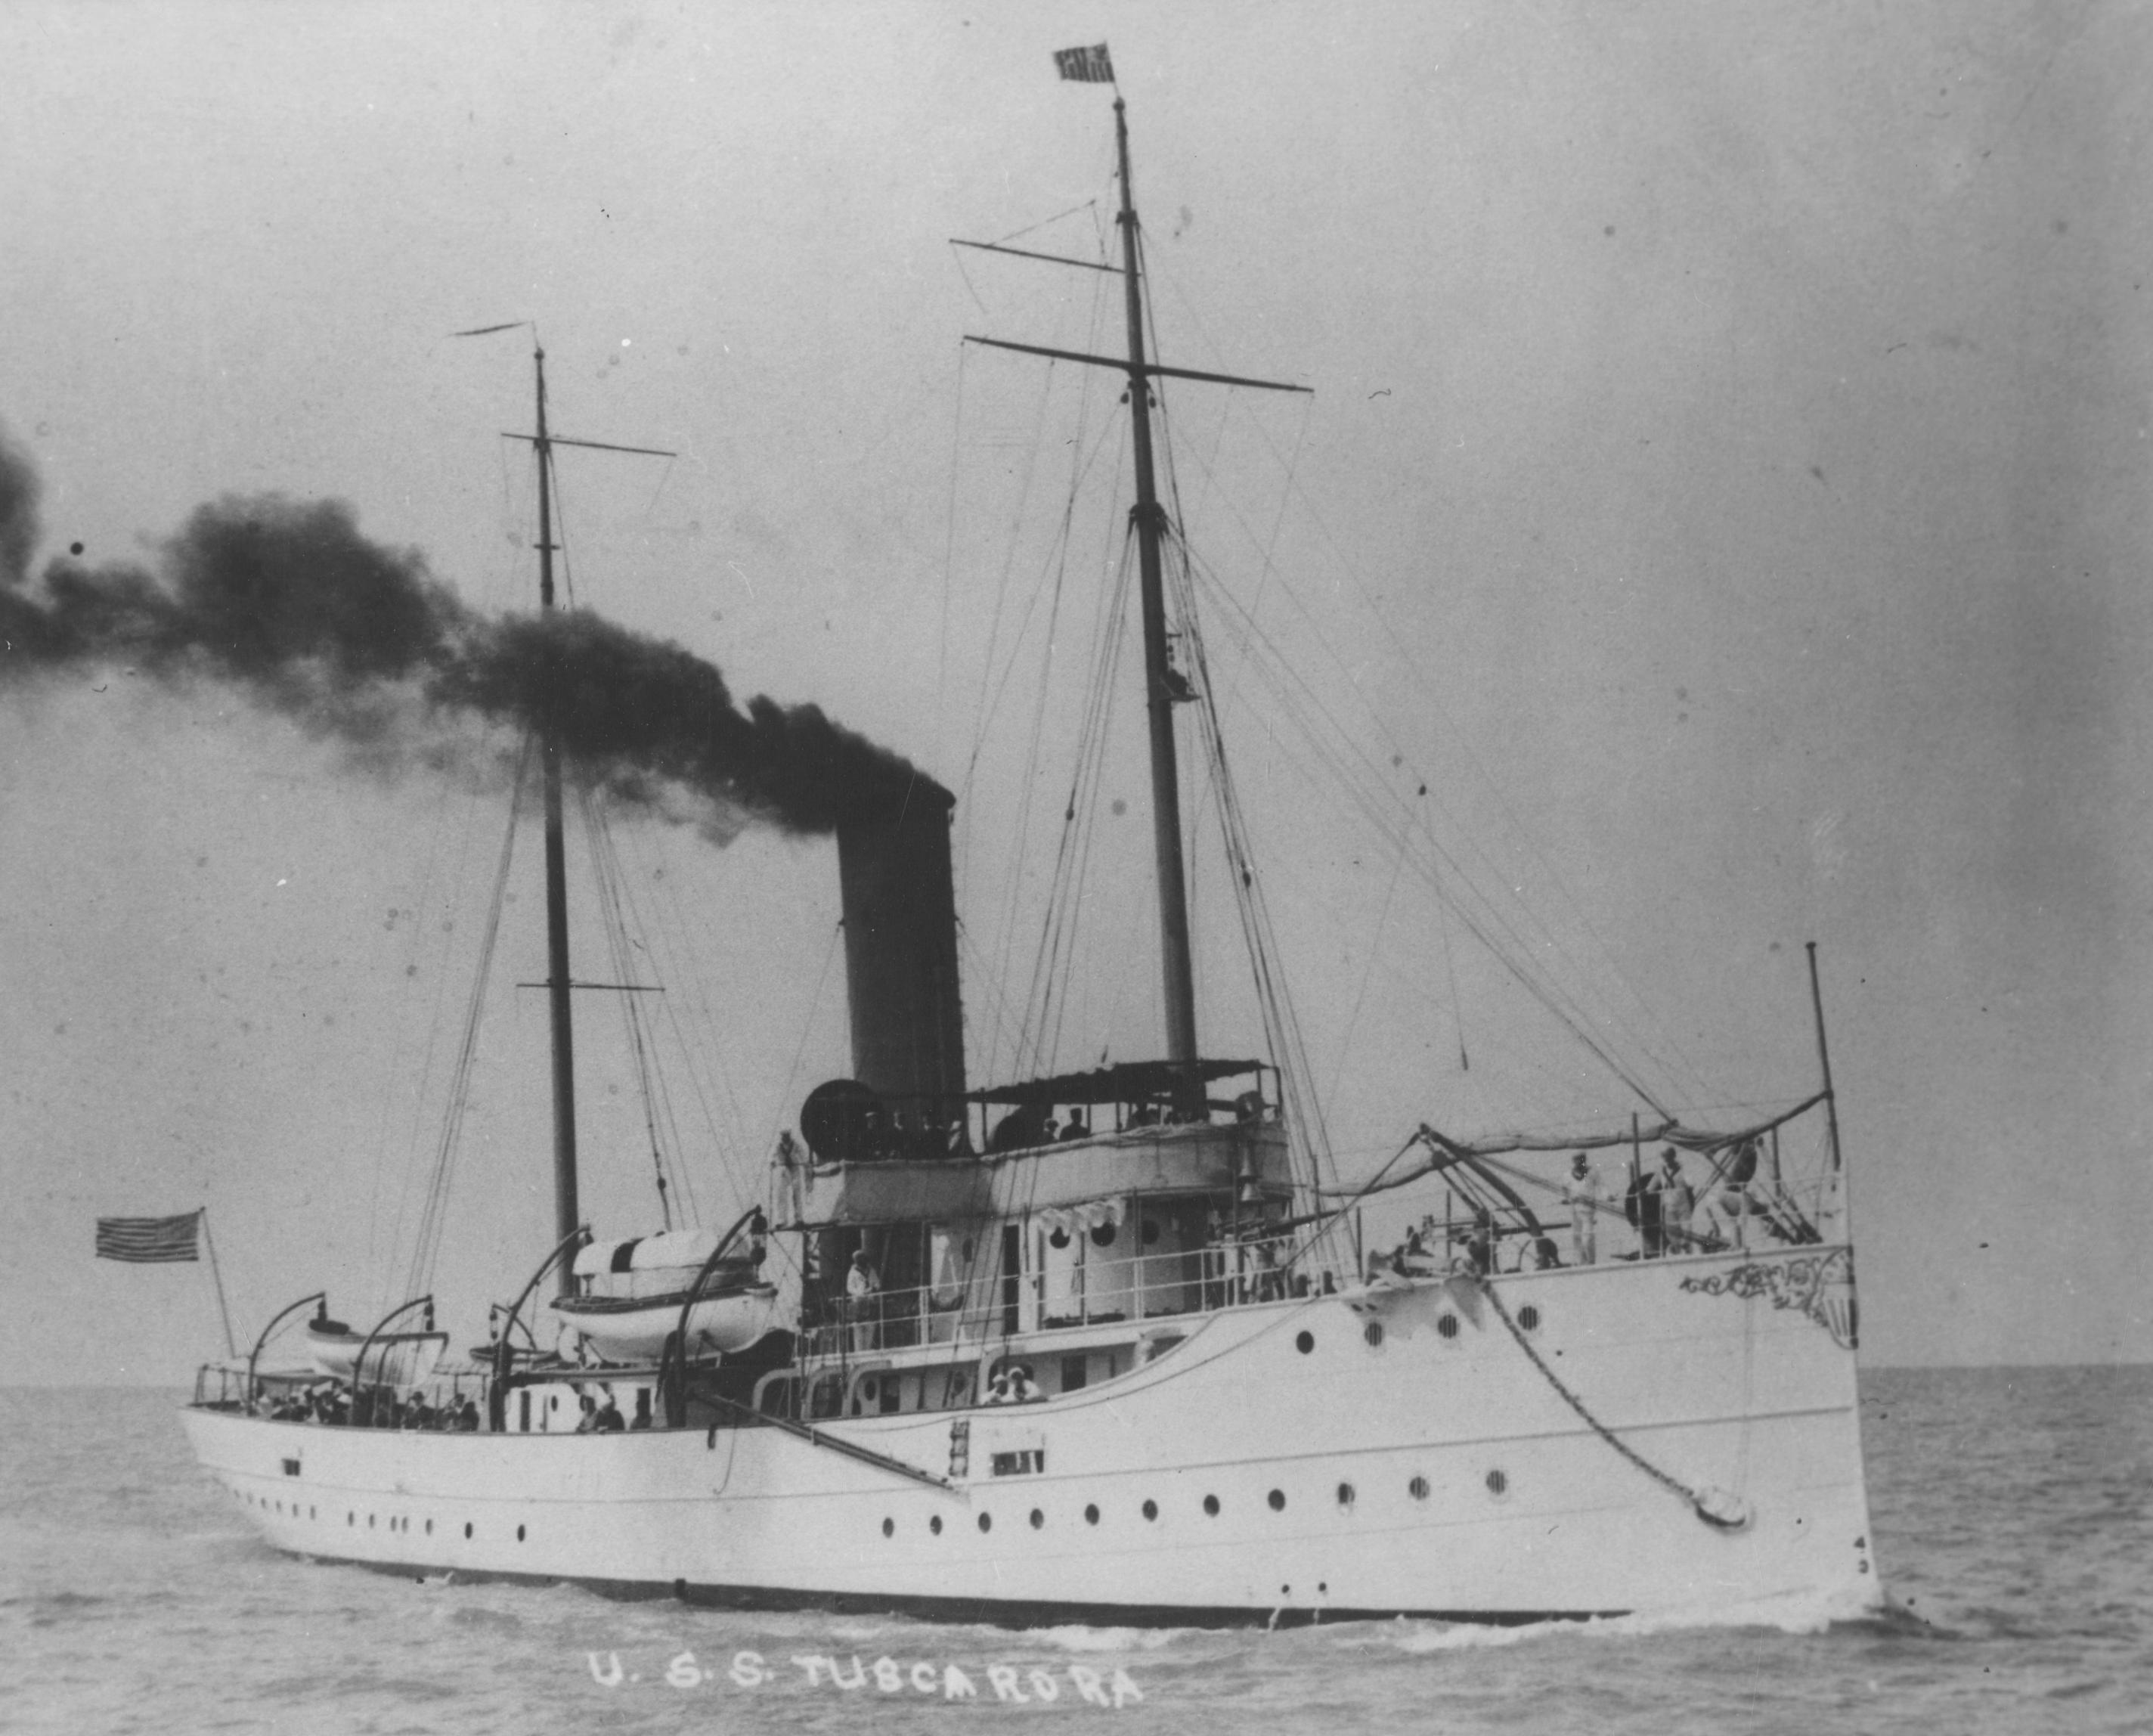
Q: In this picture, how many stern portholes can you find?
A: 13